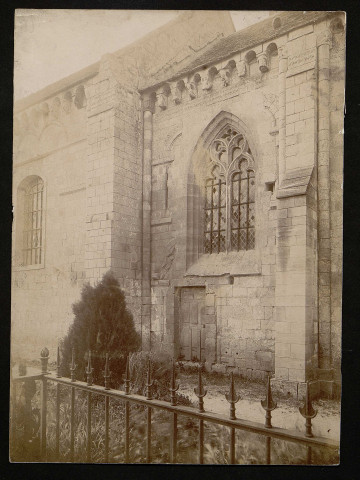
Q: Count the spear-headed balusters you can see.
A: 11